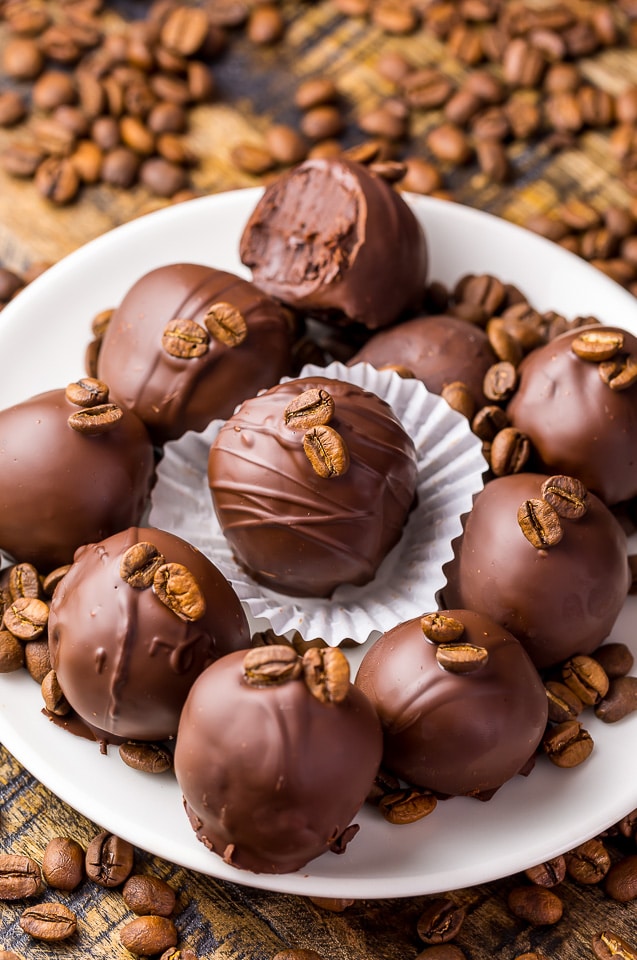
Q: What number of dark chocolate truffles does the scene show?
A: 10